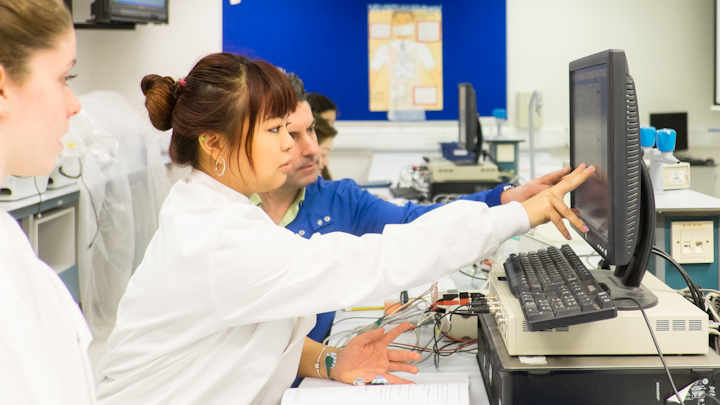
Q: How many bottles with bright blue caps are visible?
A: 2